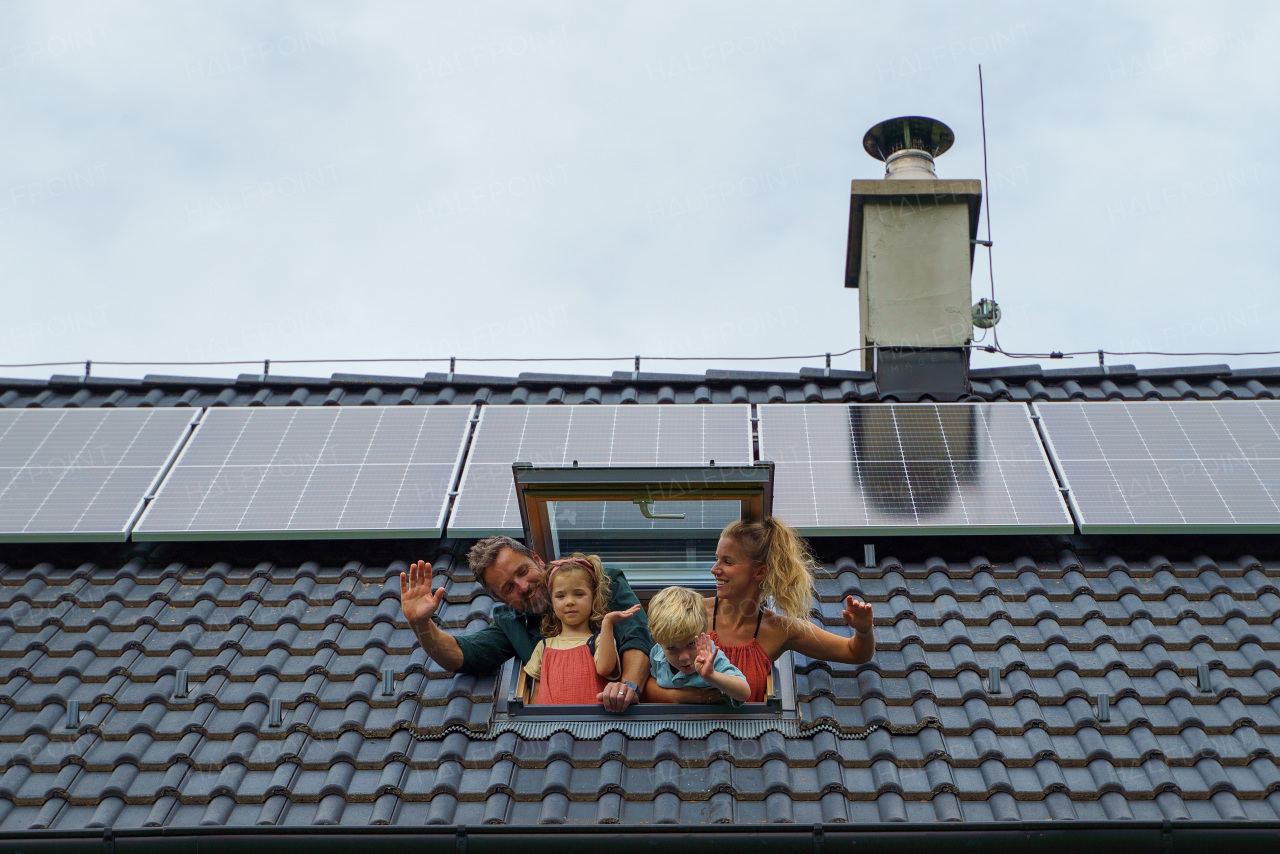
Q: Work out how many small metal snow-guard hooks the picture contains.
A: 8